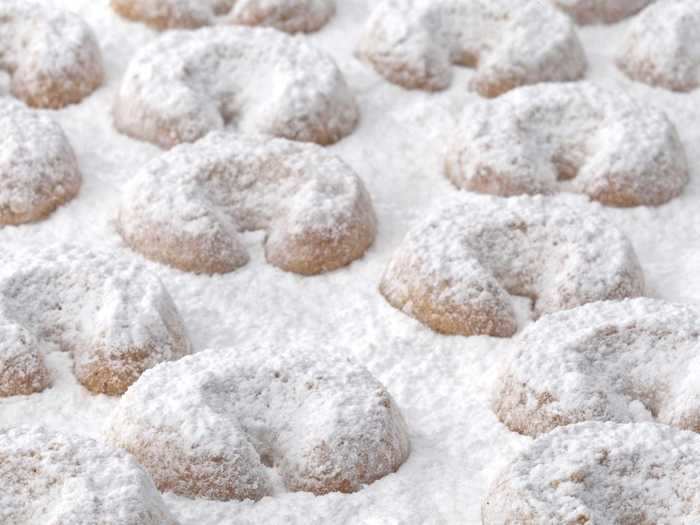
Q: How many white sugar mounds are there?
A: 15